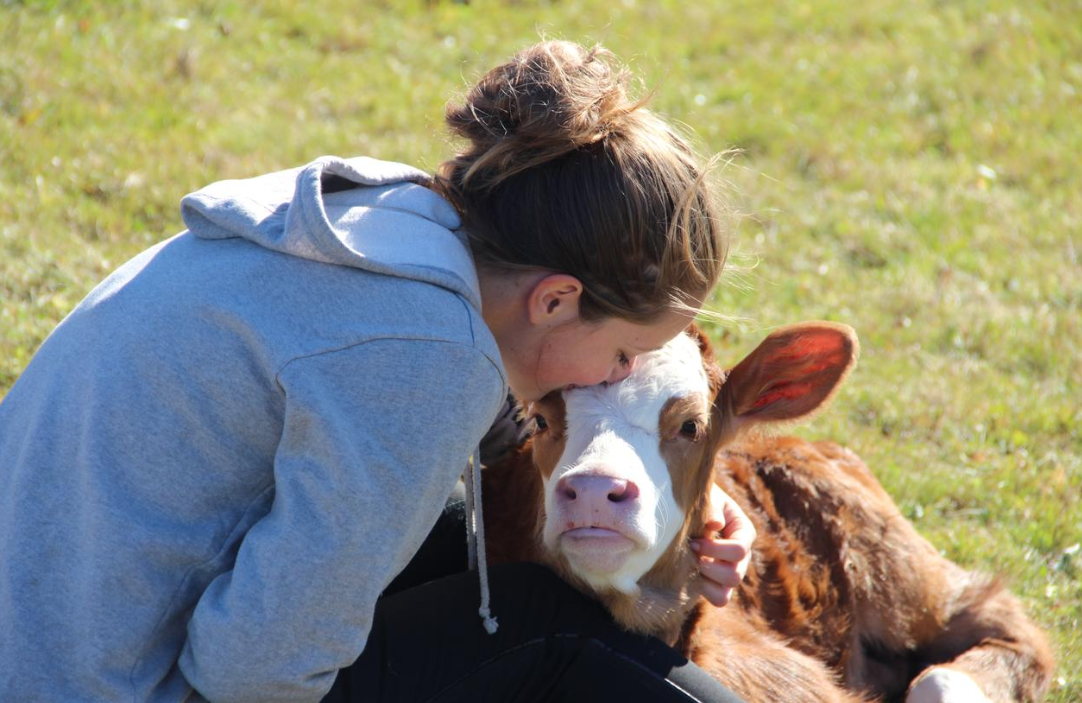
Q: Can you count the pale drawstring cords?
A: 2